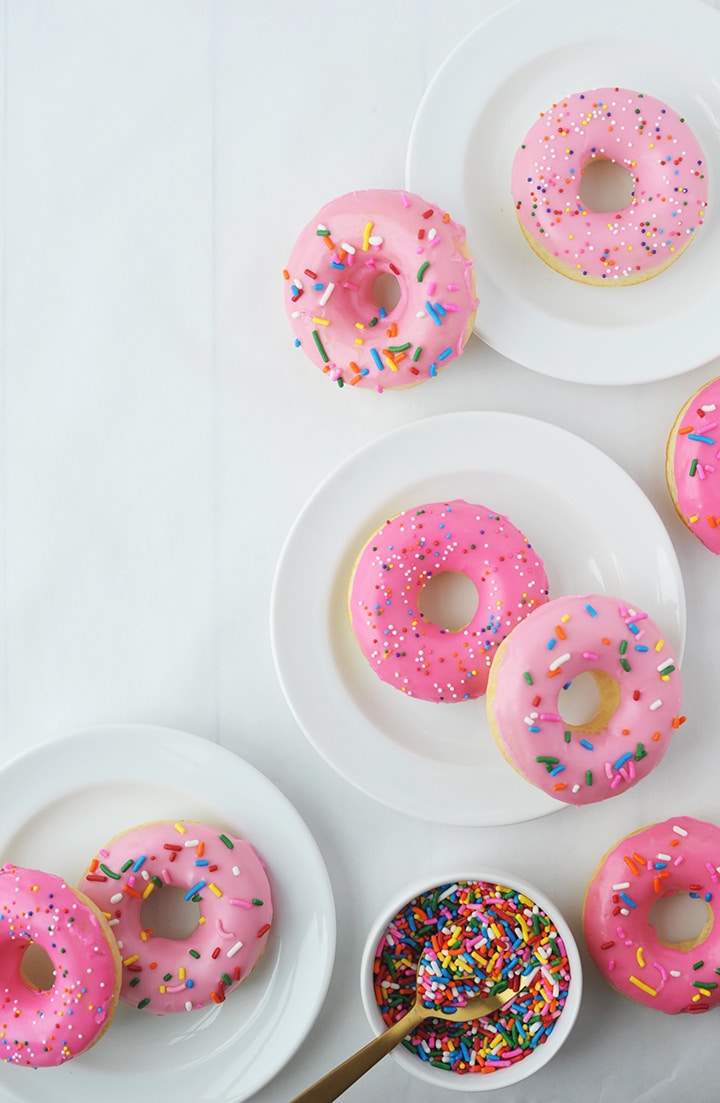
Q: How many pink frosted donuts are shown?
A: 8